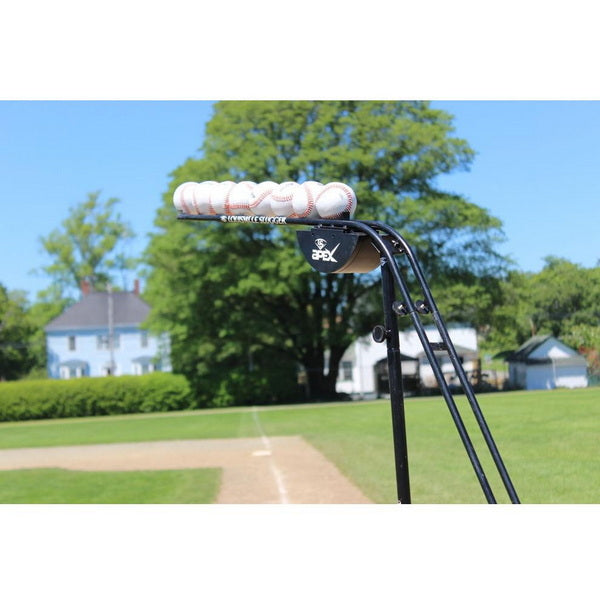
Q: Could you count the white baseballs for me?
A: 8